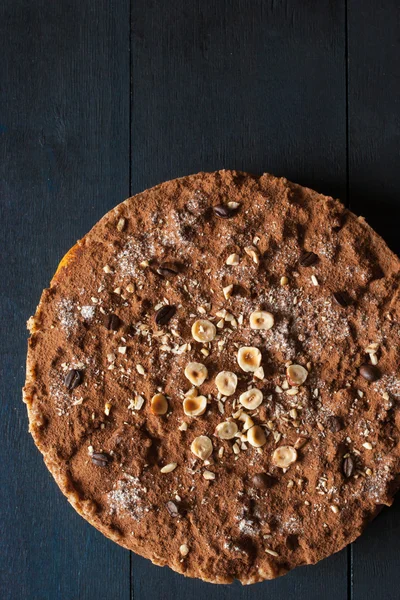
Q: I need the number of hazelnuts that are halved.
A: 13